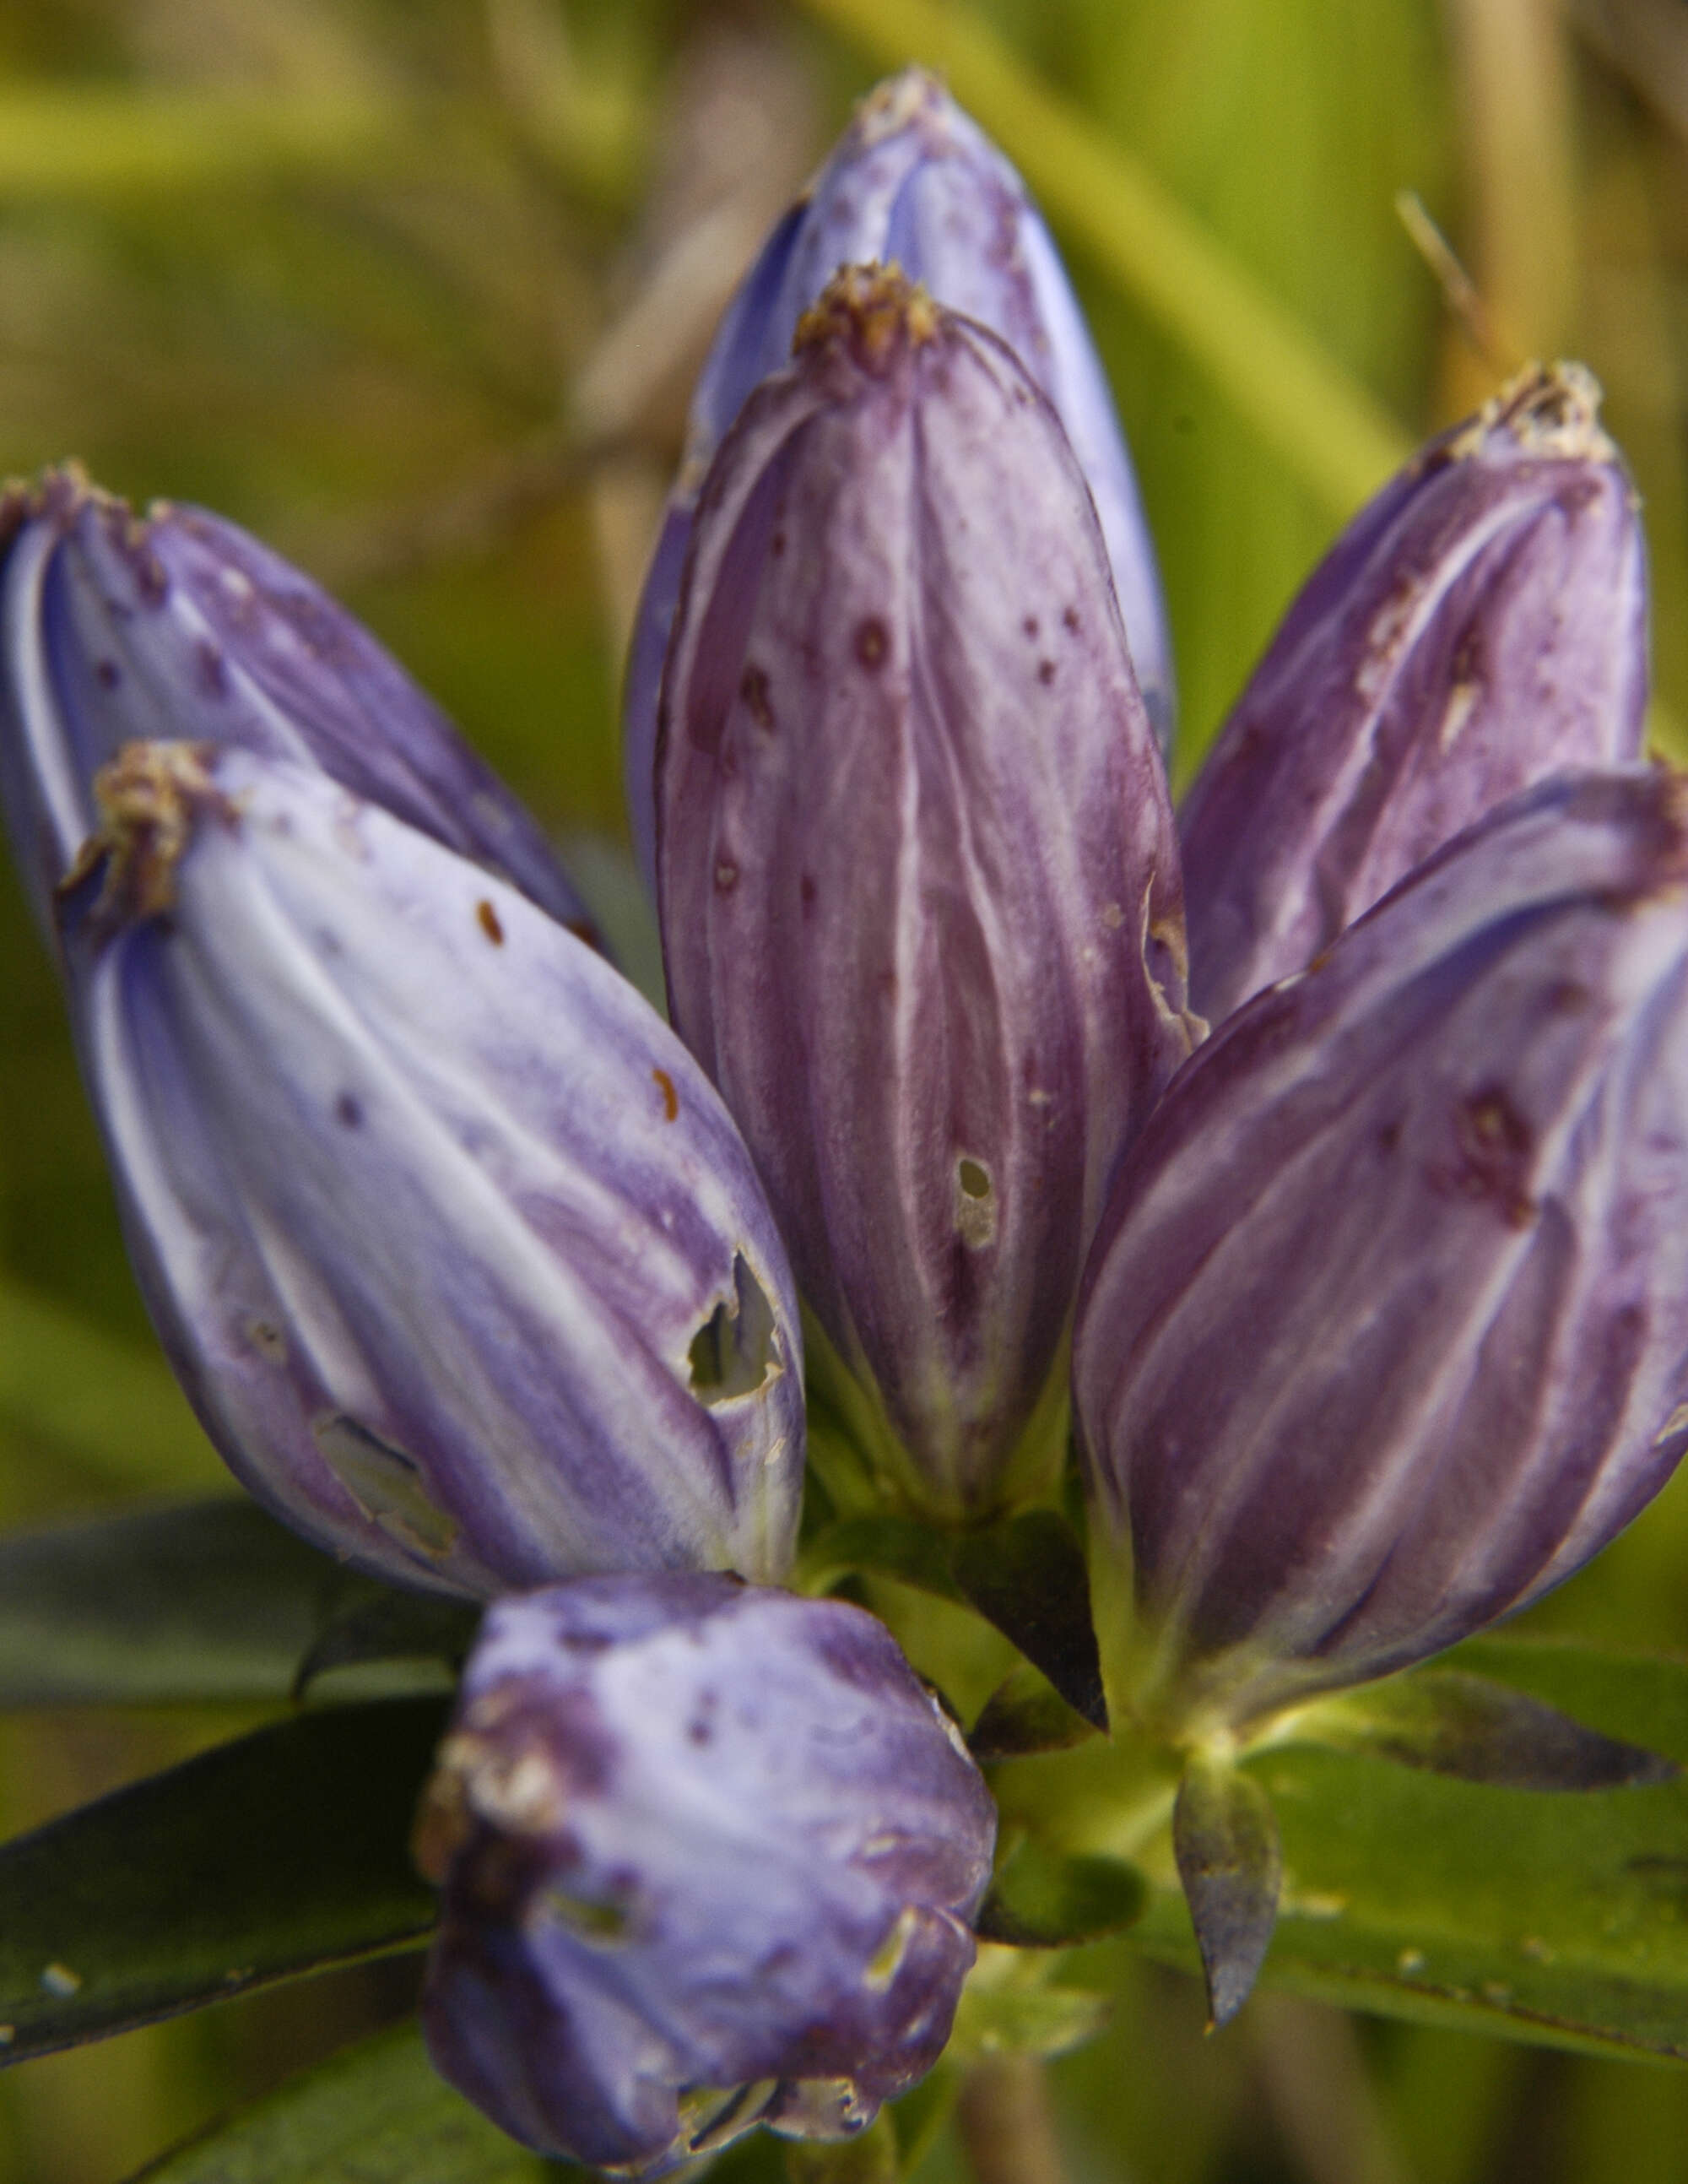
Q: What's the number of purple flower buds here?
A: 7